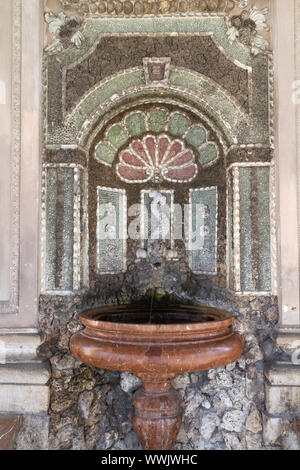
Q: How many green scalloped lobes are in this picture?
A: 7